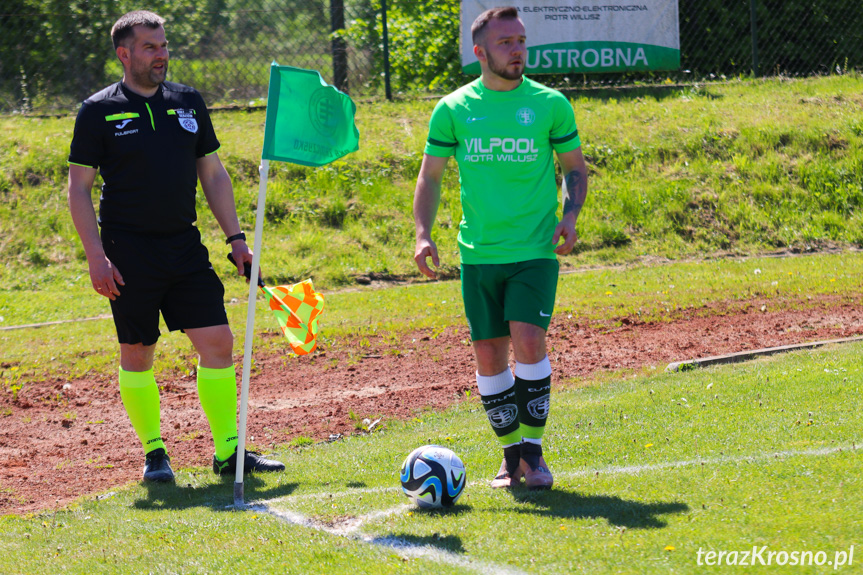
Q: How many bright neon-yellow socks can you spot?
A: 2